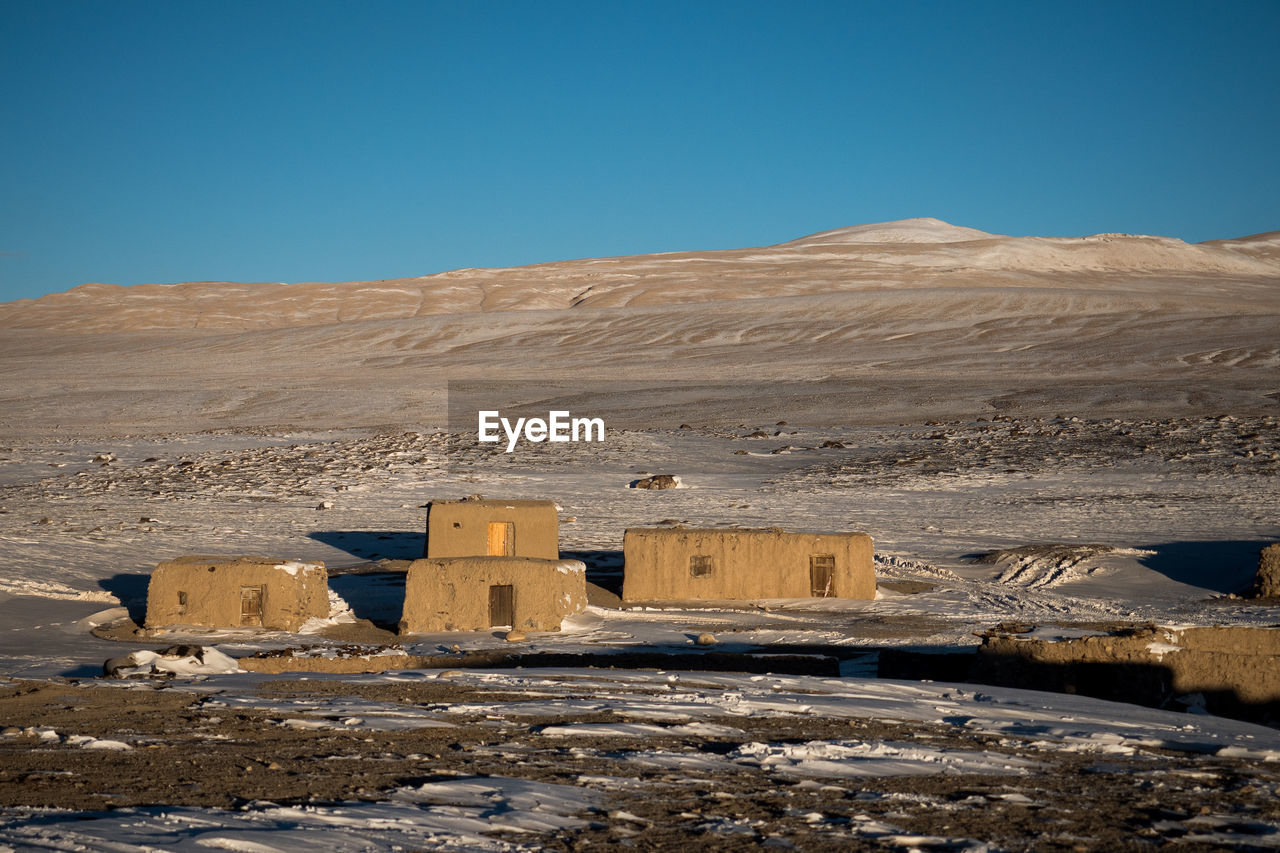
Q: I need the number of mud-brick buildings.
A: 4